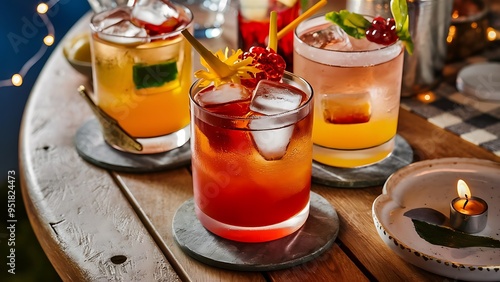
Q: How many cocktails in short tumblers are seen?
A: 3